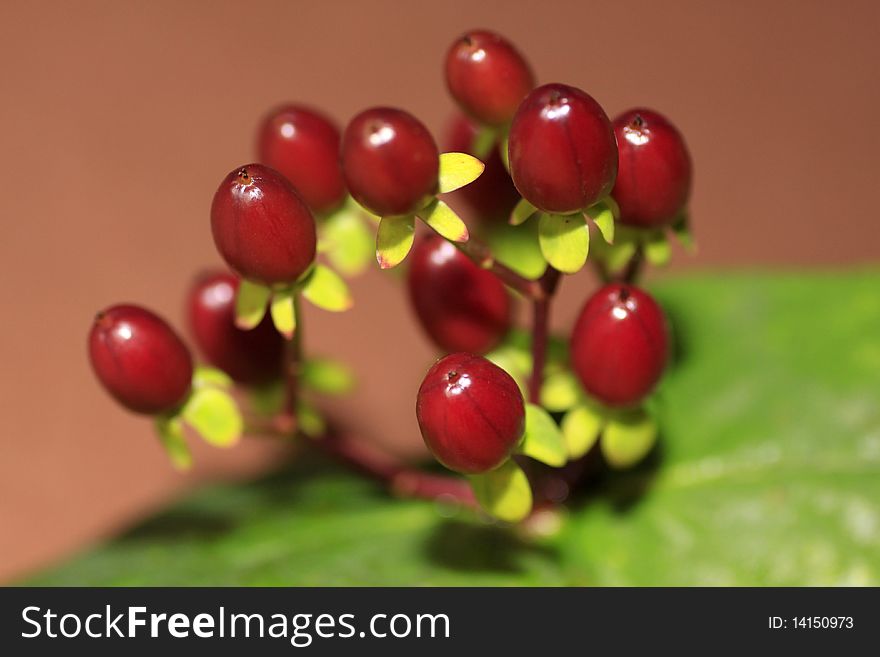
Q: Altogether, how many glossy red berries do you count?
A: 12